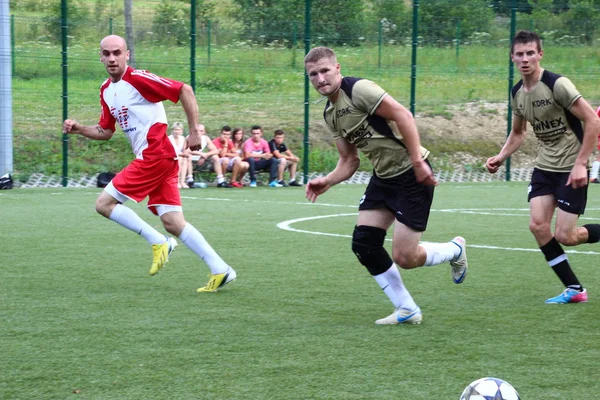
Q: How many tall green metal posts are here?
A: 5